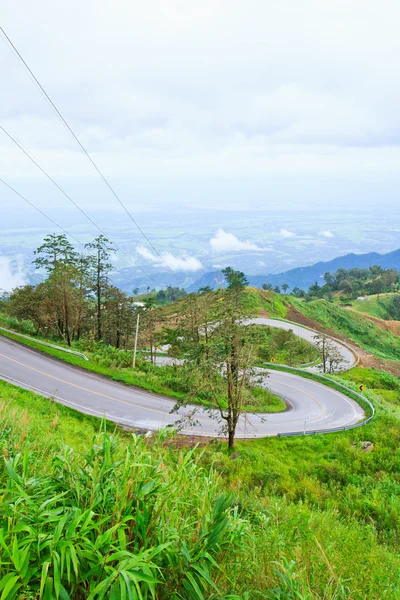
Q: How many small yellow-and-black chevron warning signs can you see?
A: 2